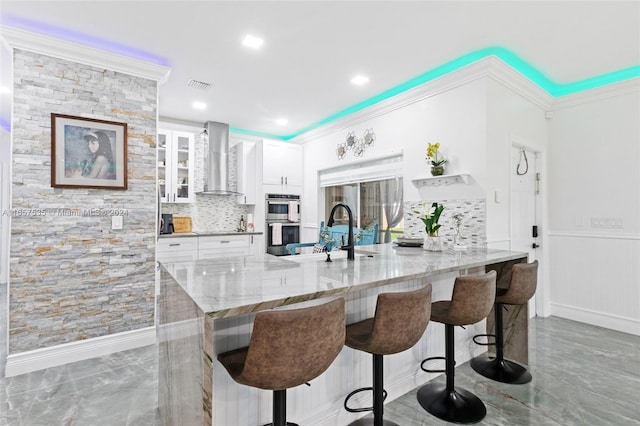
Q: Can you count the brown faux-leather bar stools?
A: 4